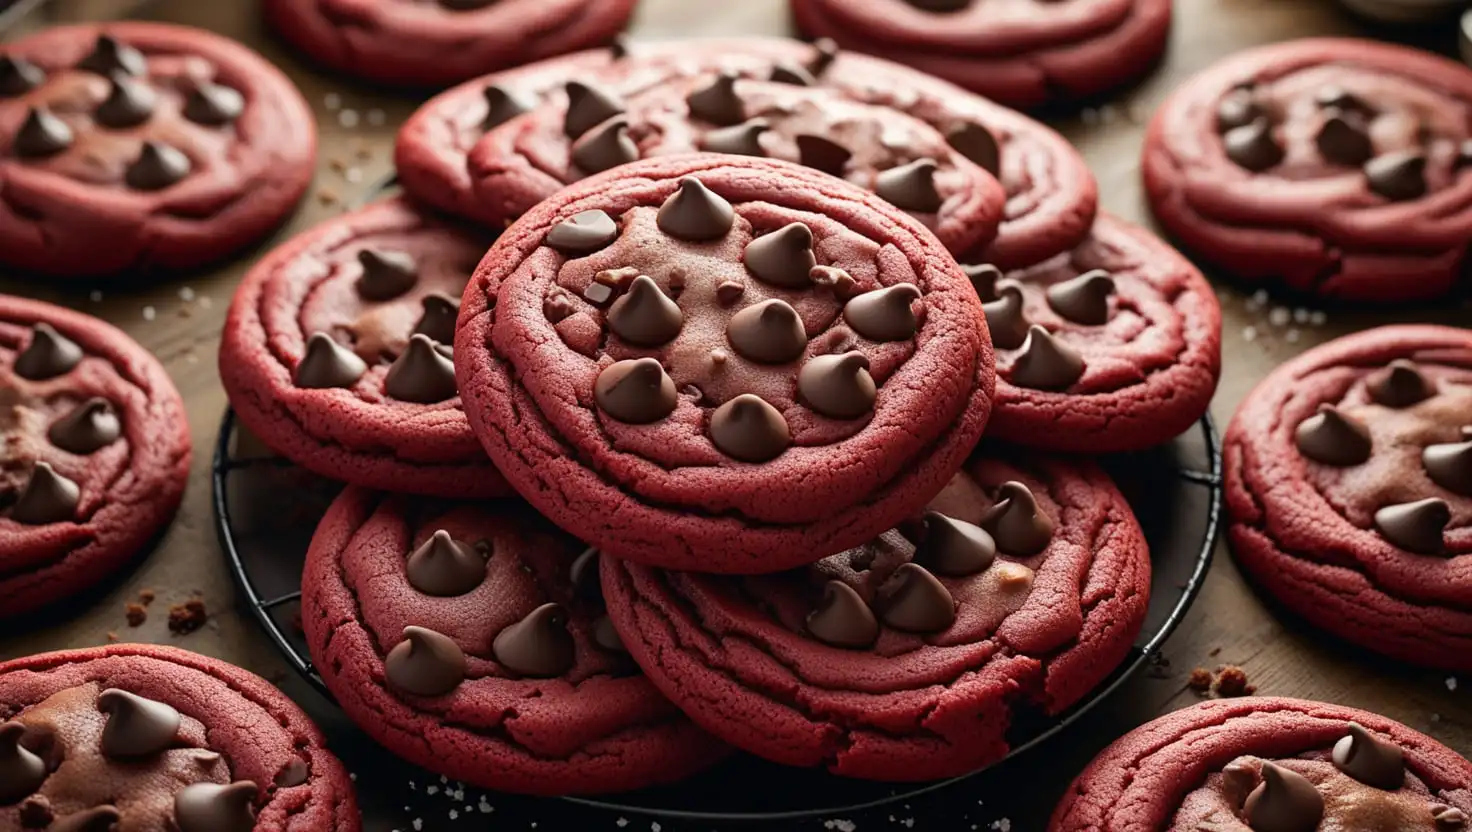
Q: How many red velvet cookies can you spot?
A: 15